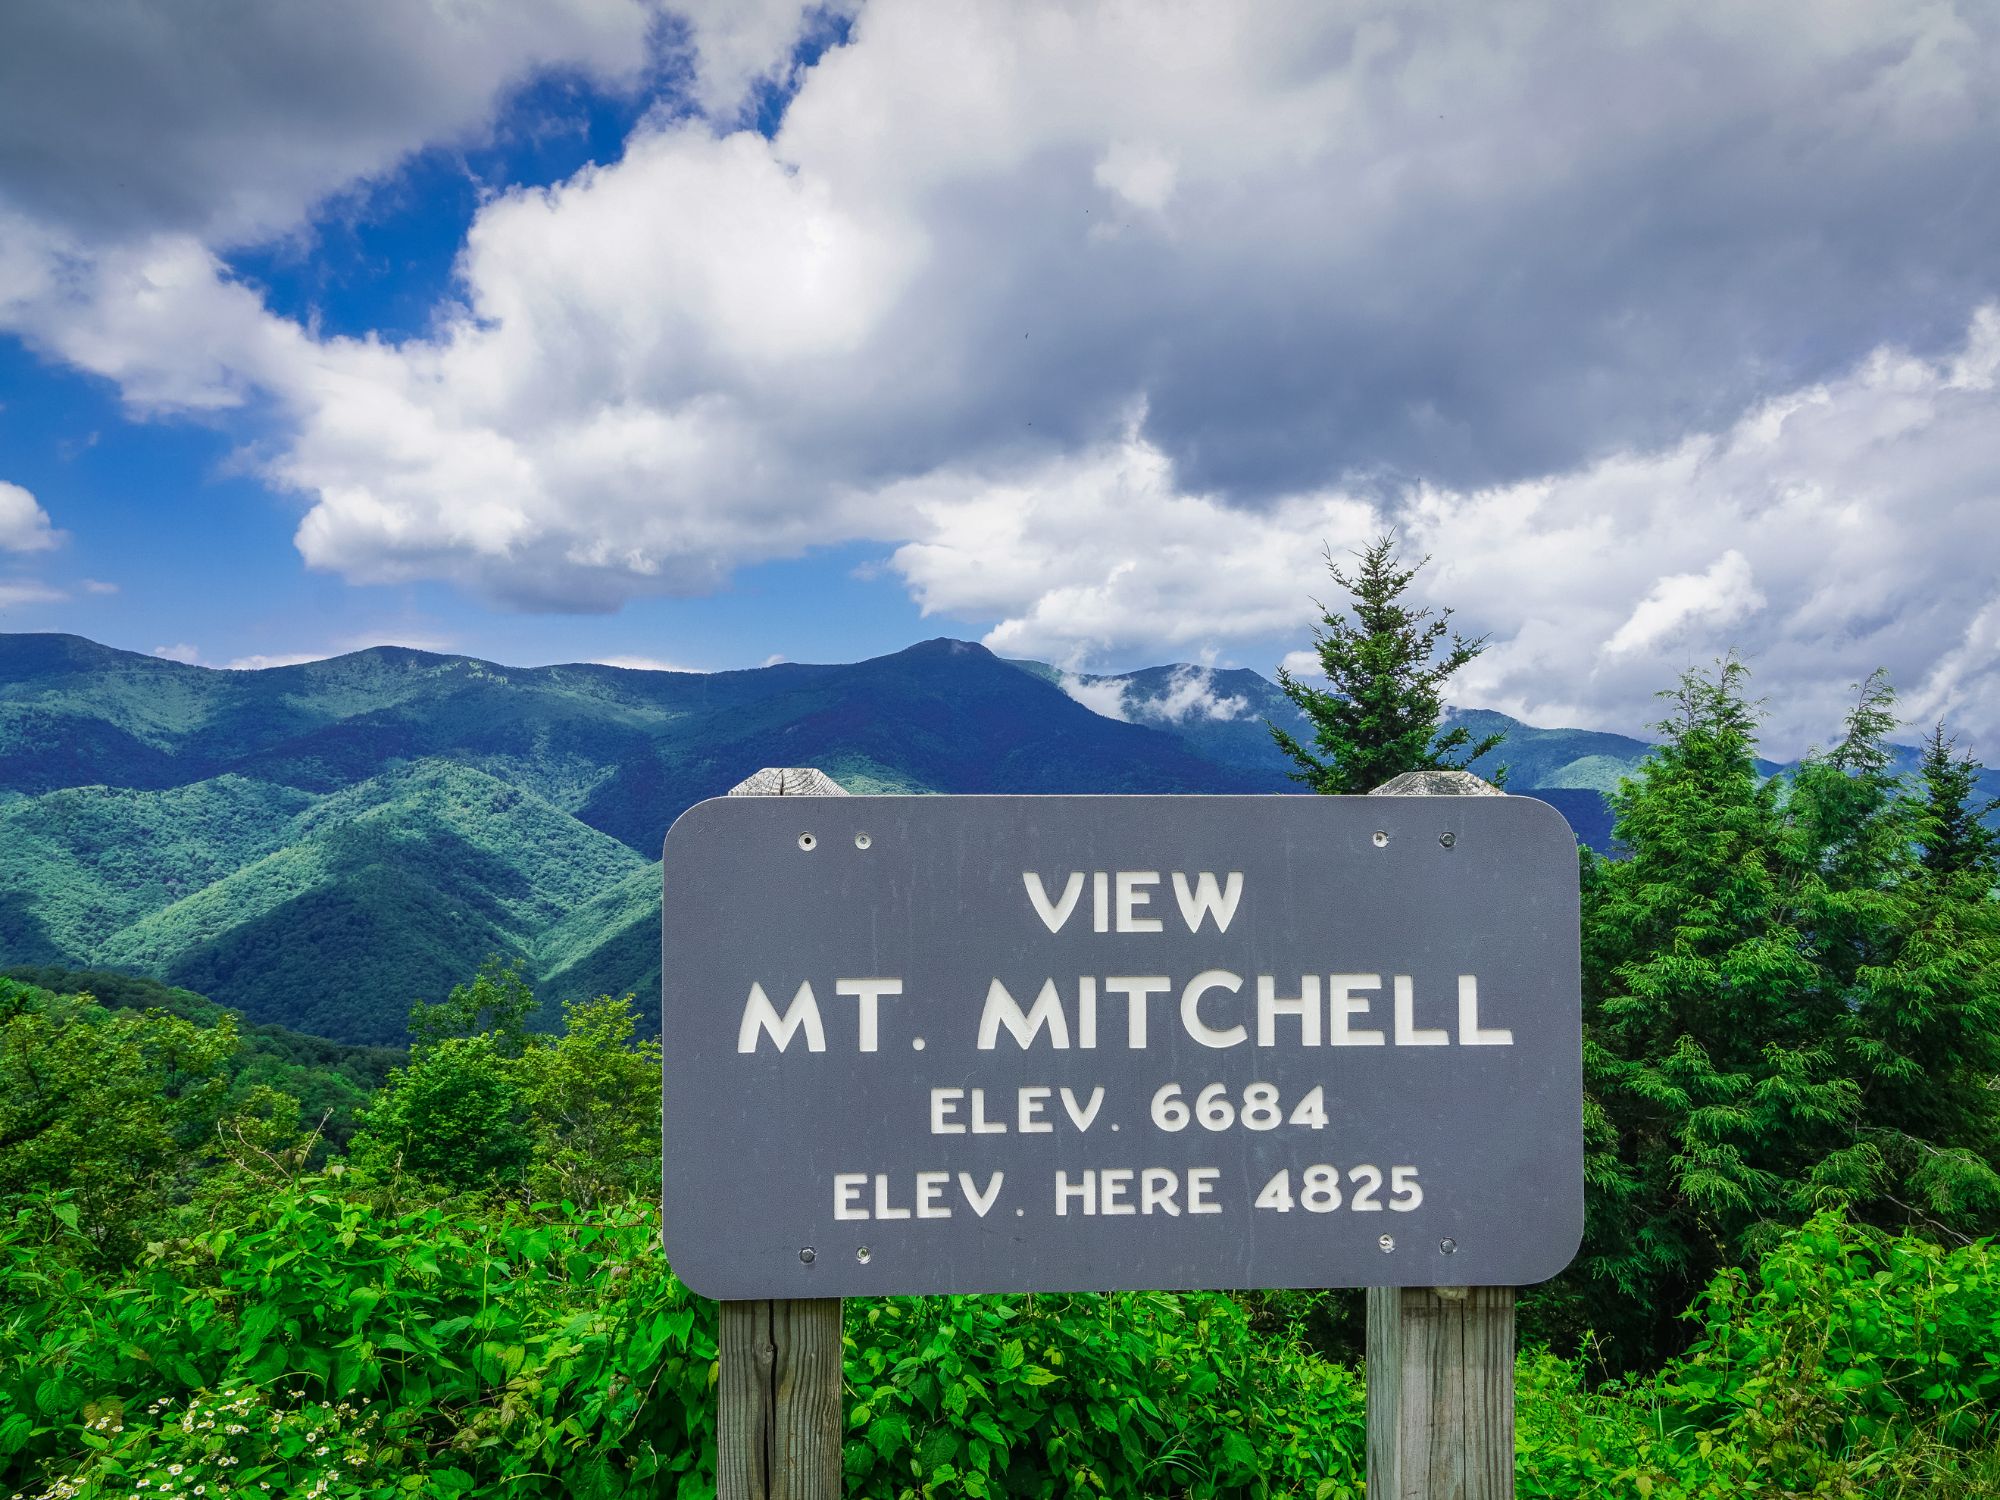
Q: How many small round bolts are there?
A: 8